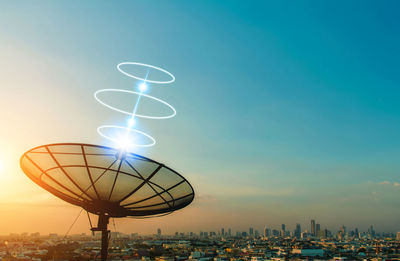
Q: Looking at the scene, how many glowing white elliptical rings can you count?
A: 3